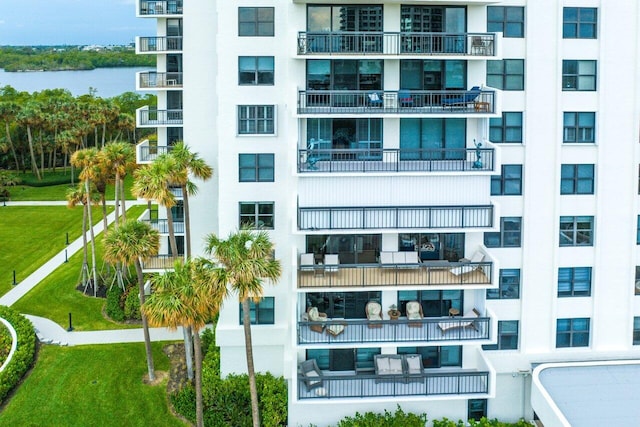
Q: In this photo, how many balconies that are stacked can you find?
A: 7